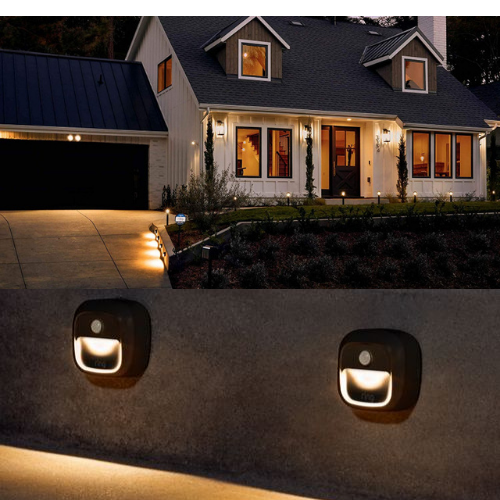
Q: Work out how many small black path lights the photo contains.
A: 8